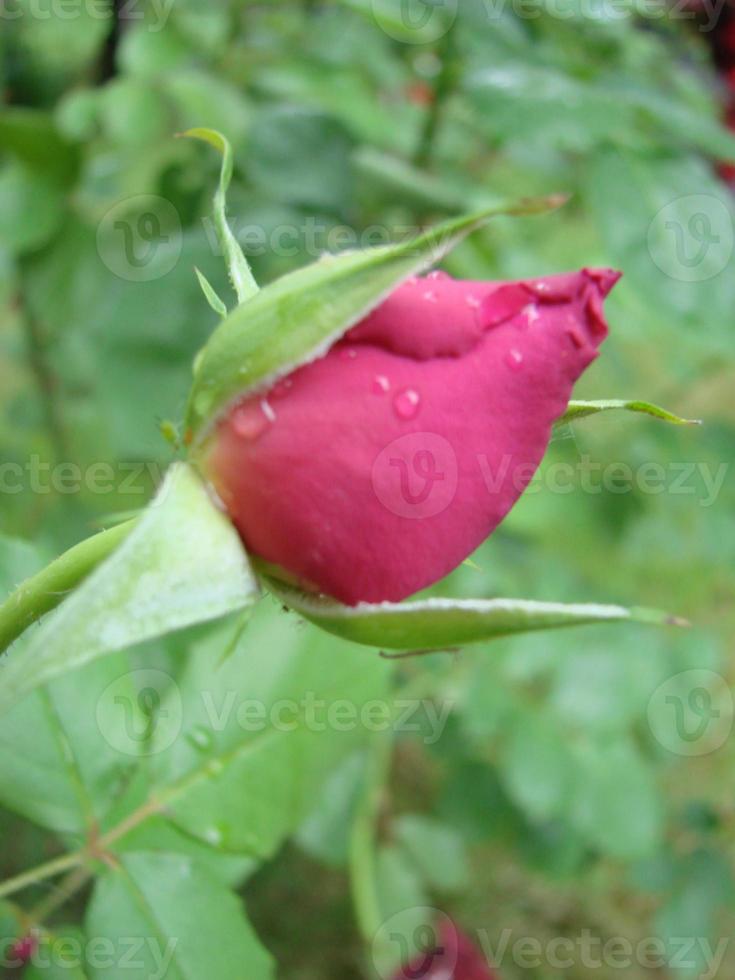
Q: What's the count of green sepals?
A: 5